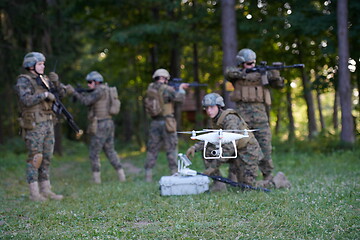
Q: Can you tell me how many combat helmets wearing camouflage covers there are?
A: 4